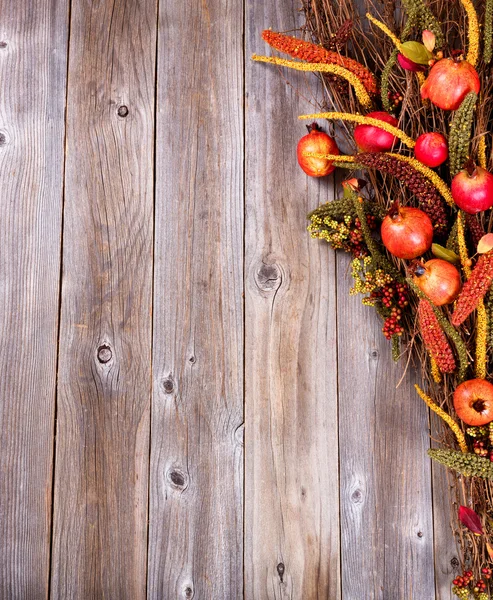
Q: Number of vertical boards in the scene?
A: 6